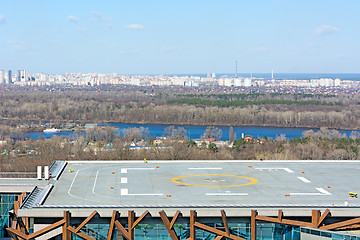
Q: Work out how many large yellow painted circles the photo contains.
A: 1